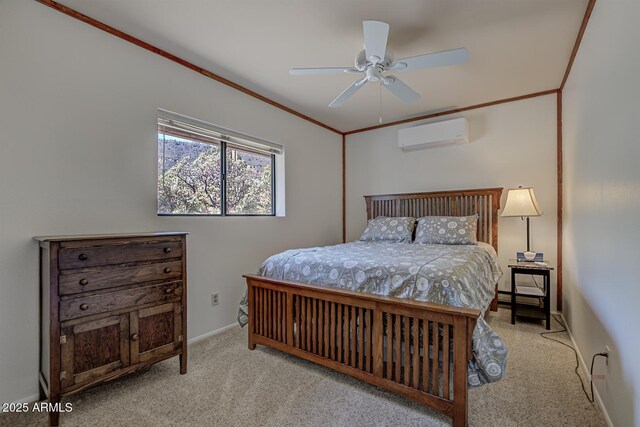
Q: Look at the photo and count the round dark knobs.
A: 7